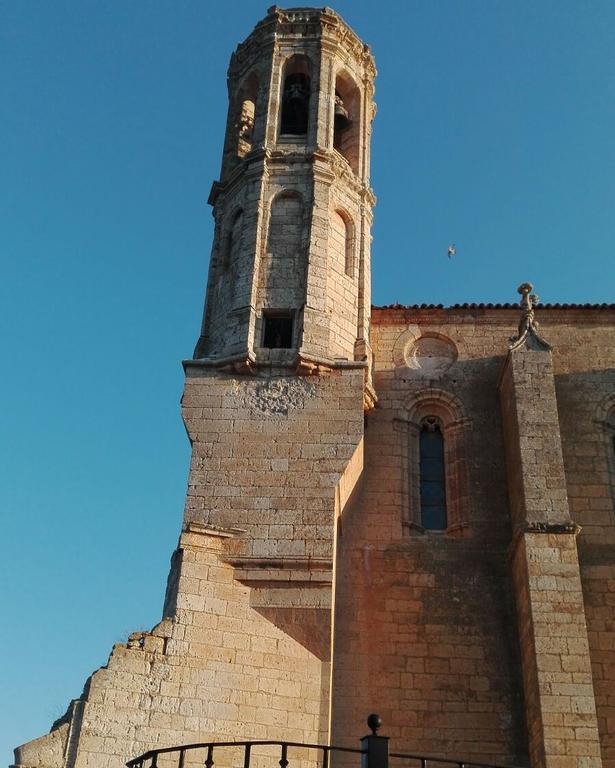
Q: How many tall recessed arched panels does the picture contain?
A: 3